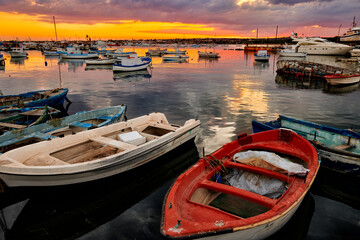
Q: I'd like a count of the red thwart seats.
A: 2